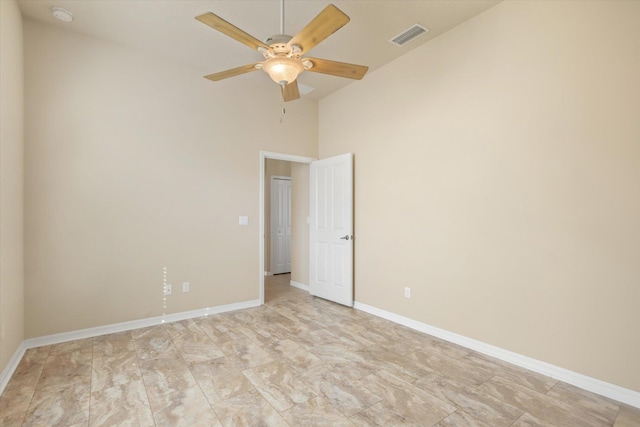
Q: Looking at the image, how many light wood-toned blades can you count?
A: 5